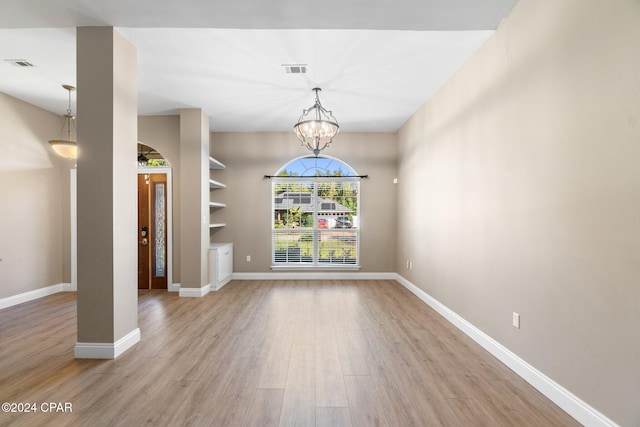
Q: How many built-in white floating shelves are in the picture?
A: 4